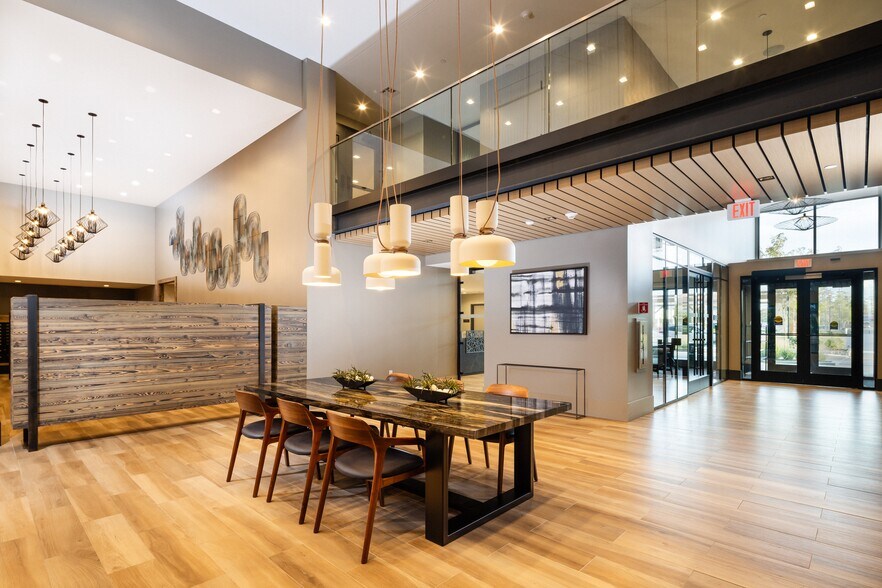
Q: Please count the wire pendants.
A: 10